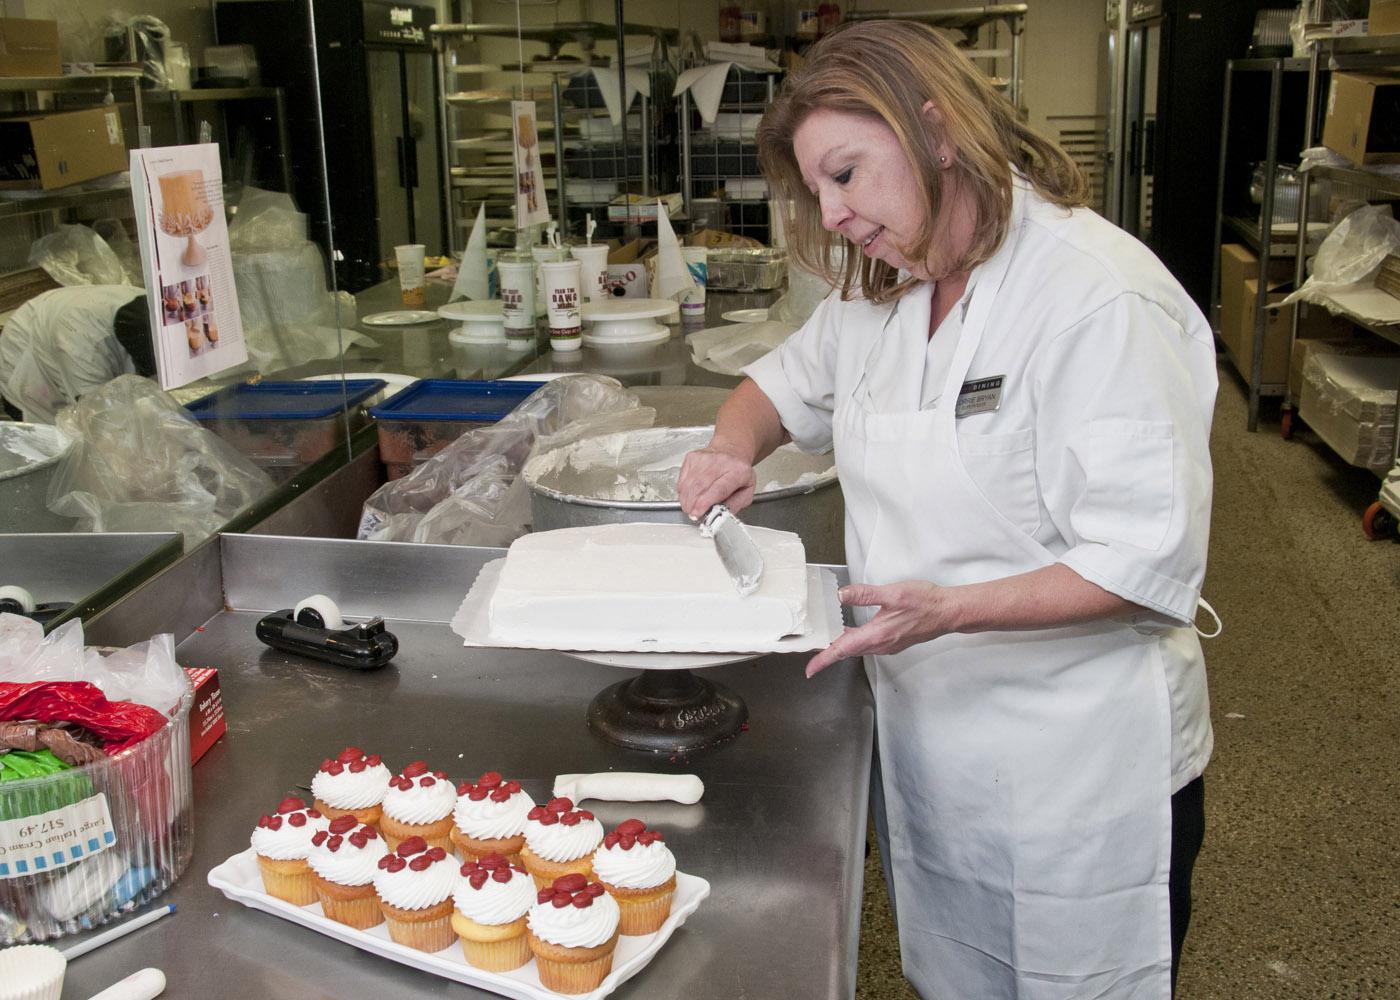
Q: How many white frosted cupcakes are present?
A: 10